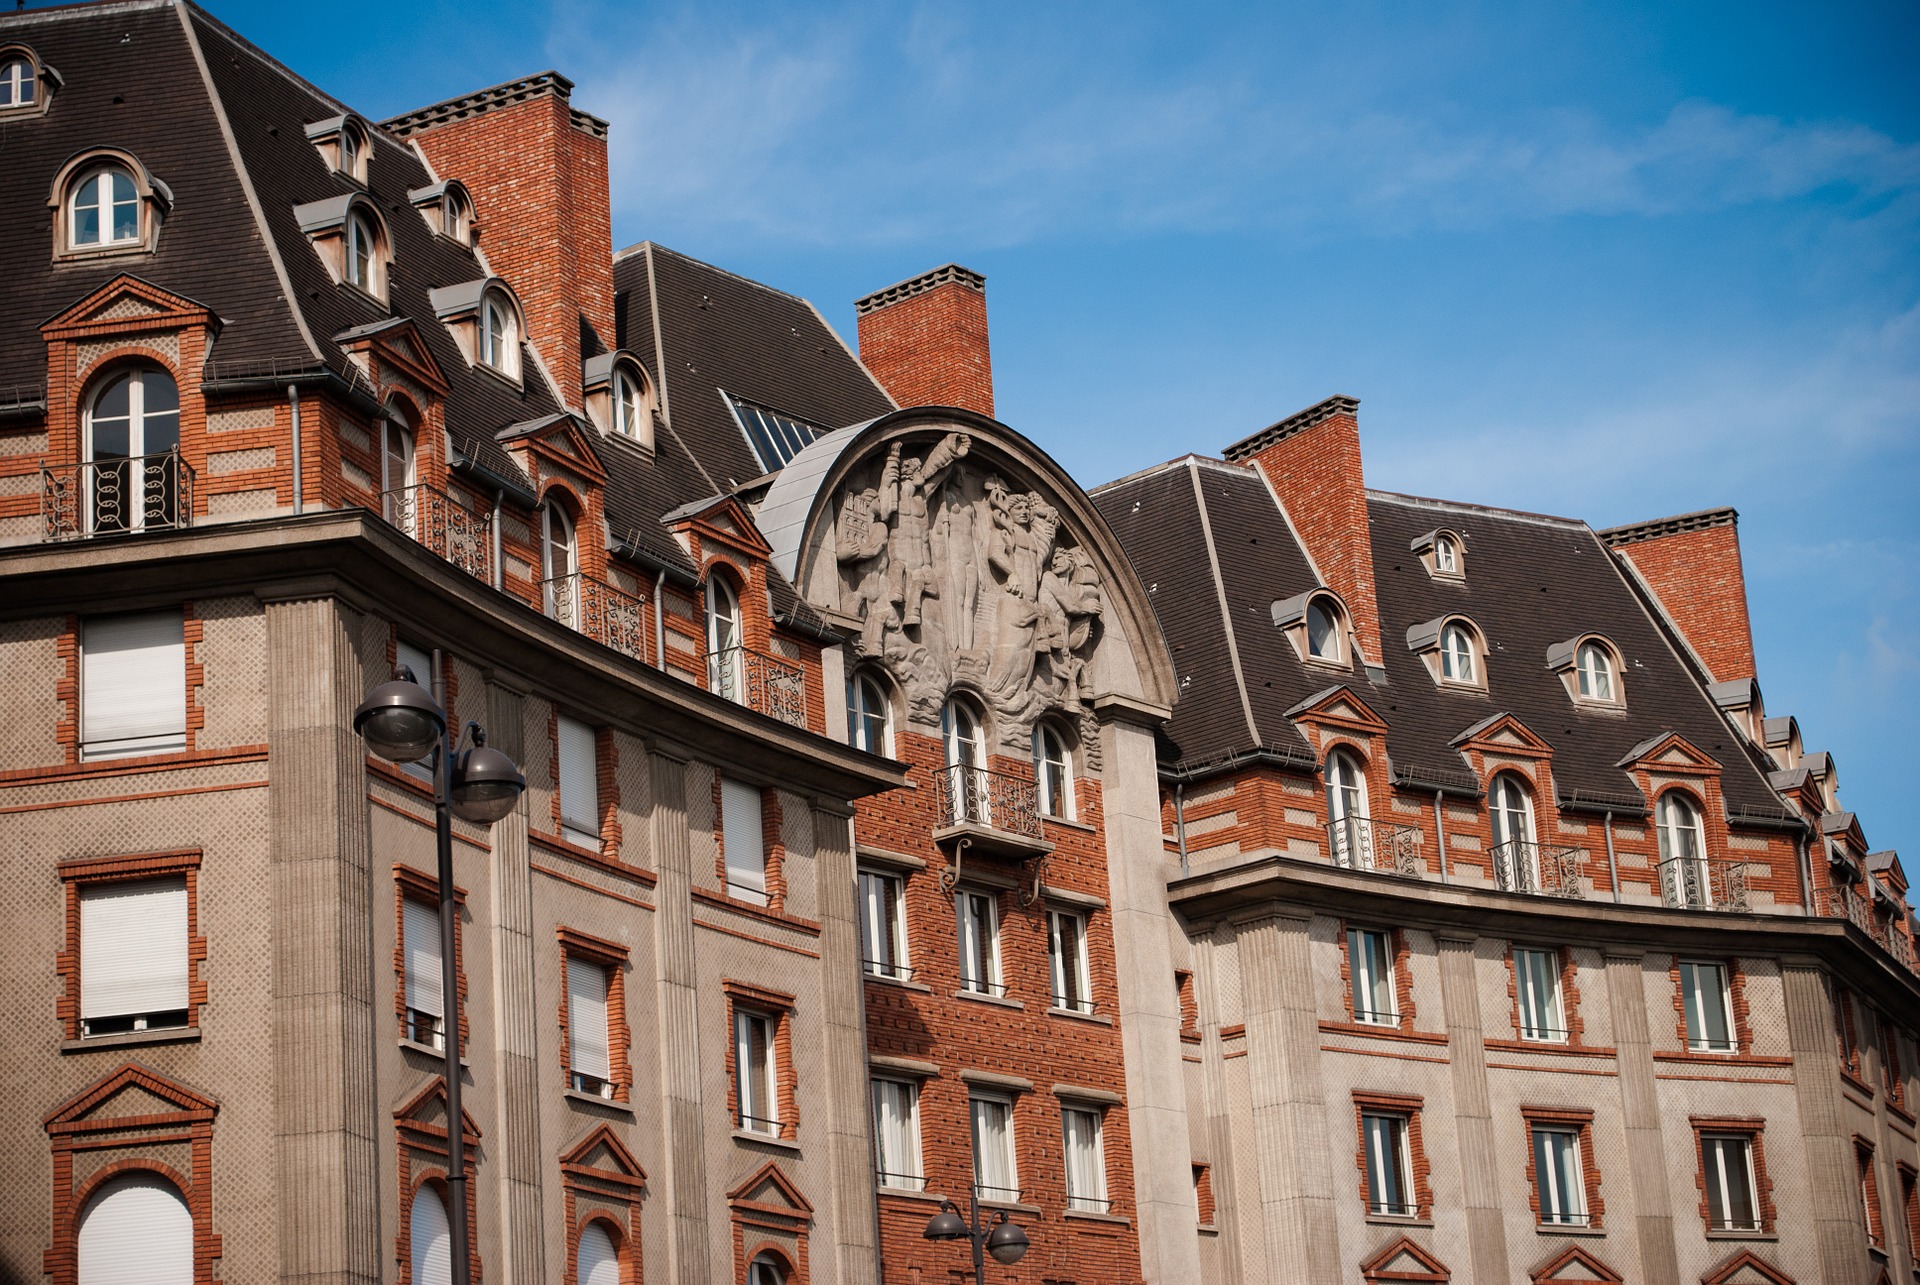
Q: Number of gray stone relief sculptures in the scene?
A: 1